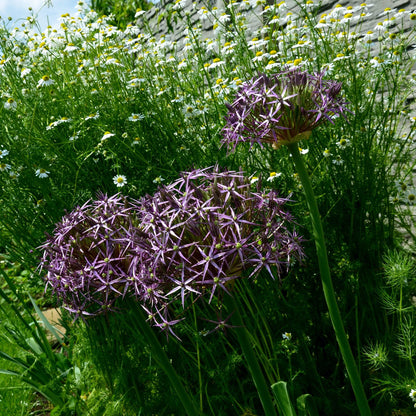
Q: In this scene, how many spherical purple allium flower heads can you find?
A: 3